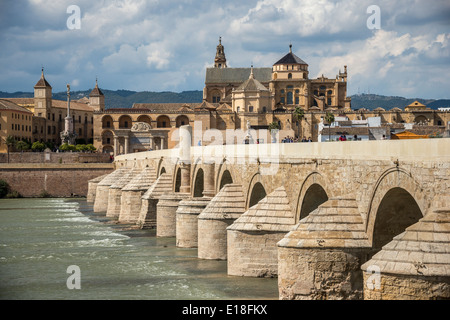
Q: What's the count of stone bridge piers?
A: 11